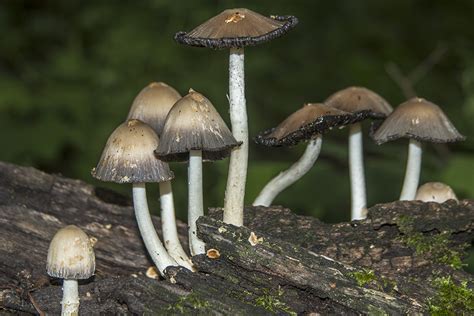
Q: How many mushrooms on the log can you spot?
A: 9